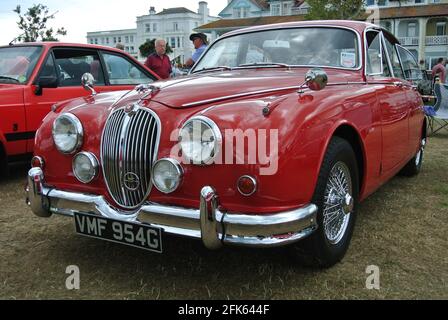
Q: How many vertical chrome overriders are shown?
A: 2